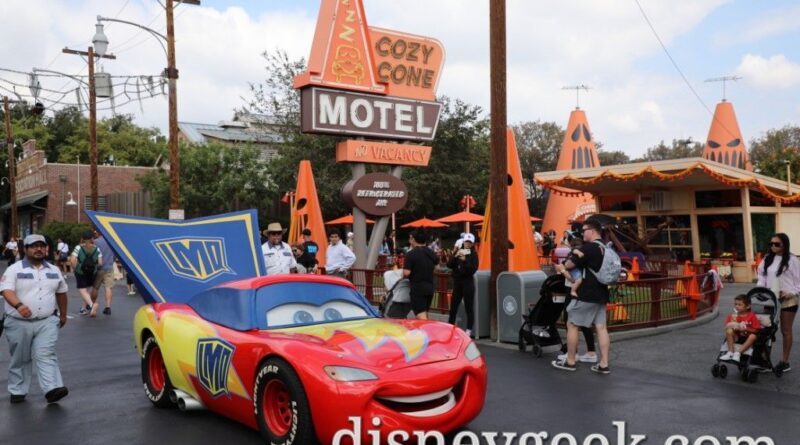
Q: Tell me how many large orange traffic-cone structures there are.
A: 4